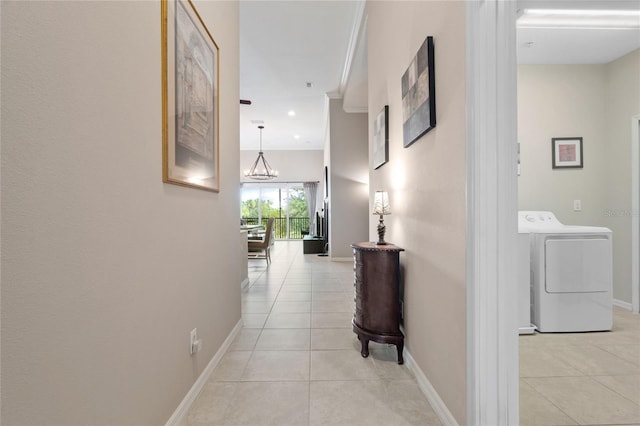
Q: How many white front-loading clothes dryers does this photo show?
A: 1